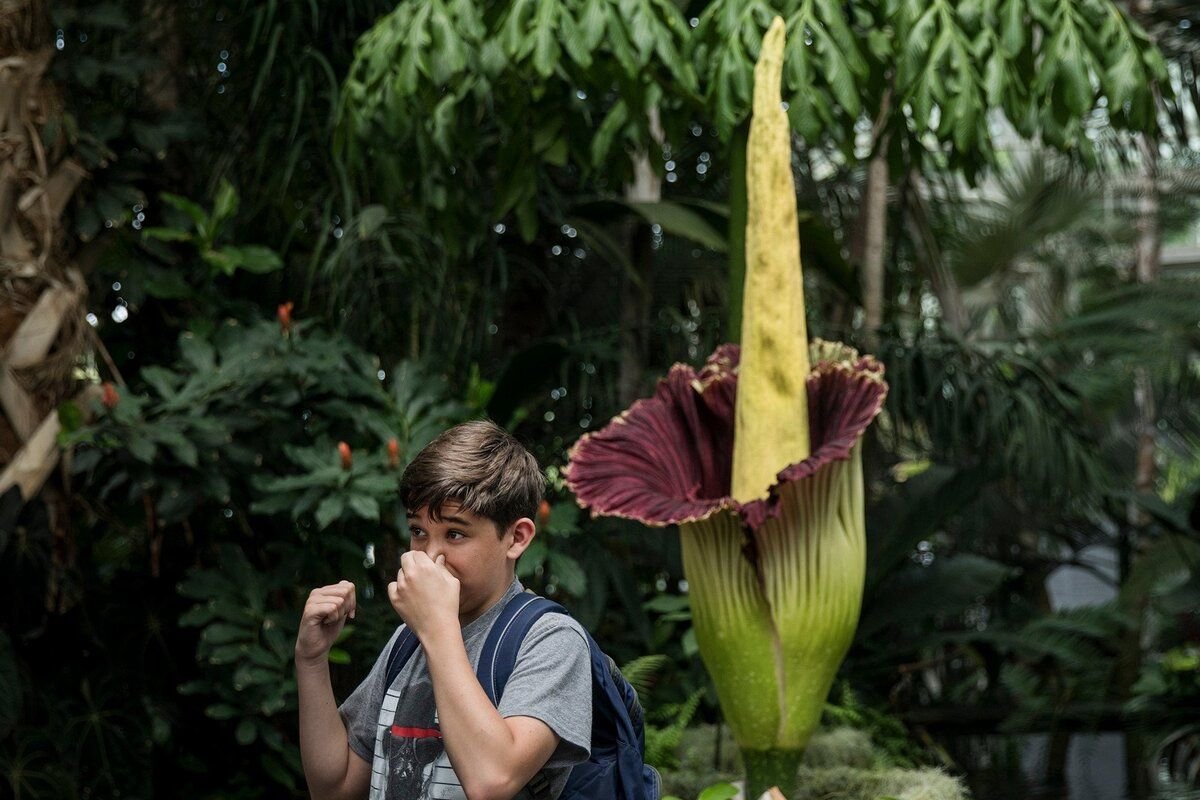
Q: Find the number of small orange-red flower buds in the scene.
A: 5